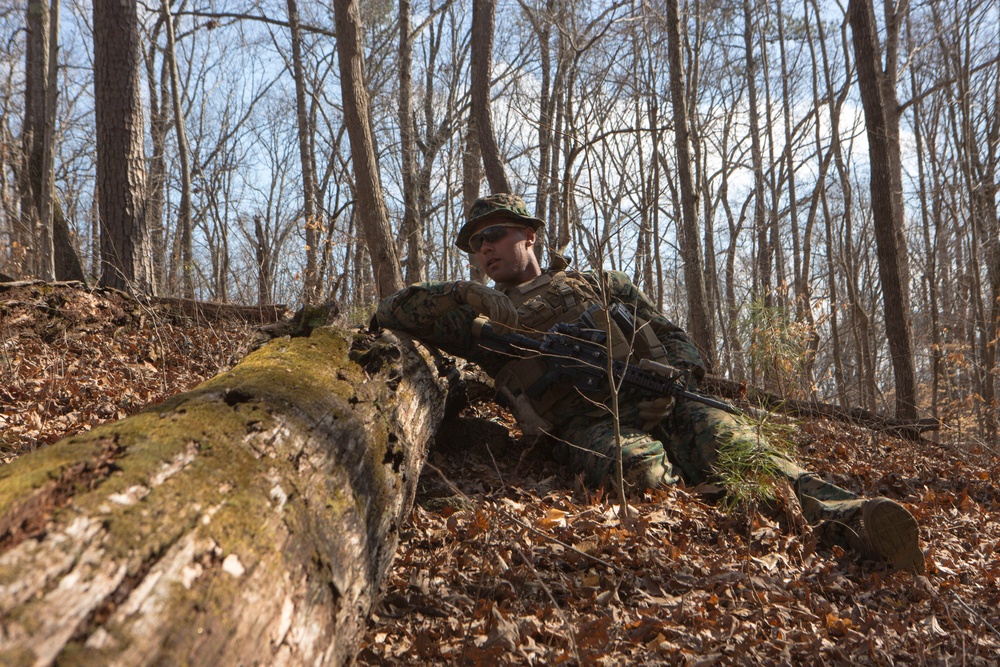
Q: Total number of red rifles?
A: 0